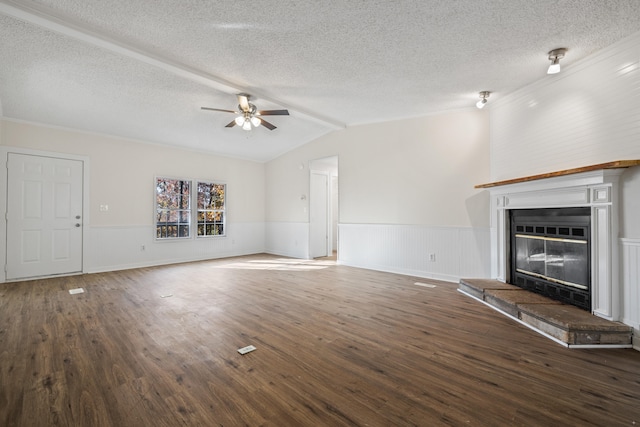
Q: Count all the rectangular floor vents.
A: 3